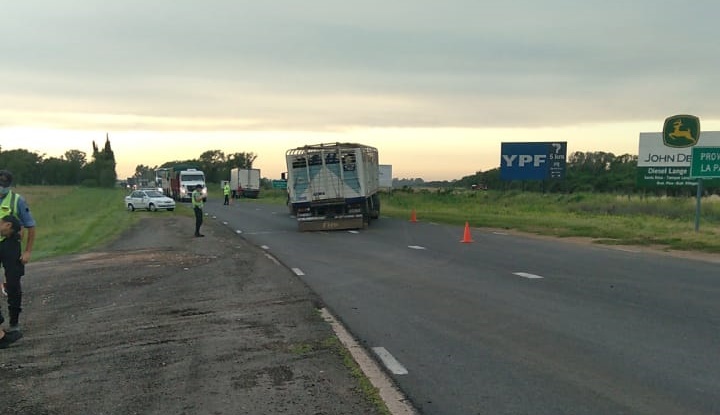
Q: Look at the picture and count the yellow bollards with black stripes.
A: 0